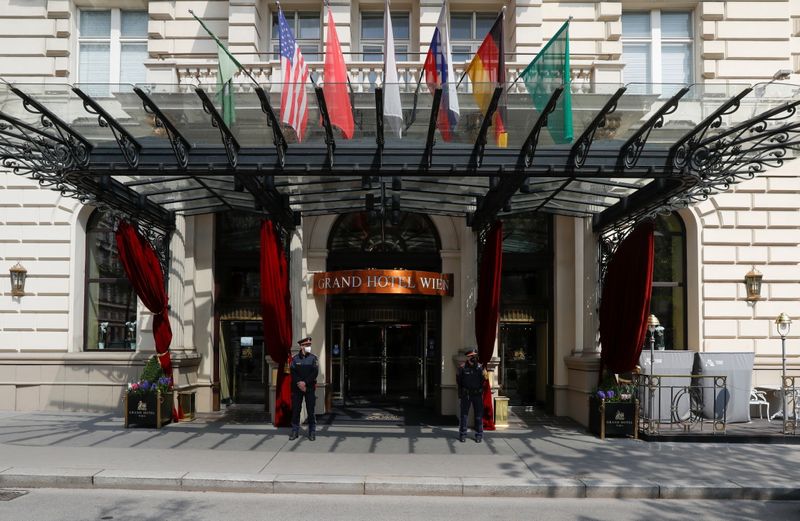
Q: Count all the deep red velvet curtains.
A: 4